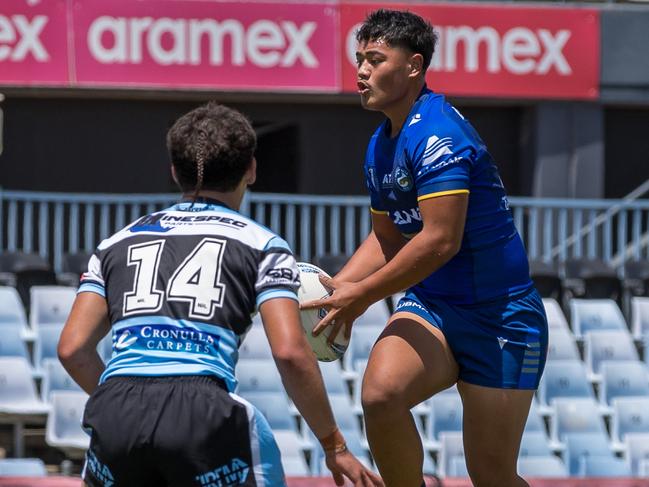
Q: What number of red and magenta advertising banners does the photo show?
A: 3